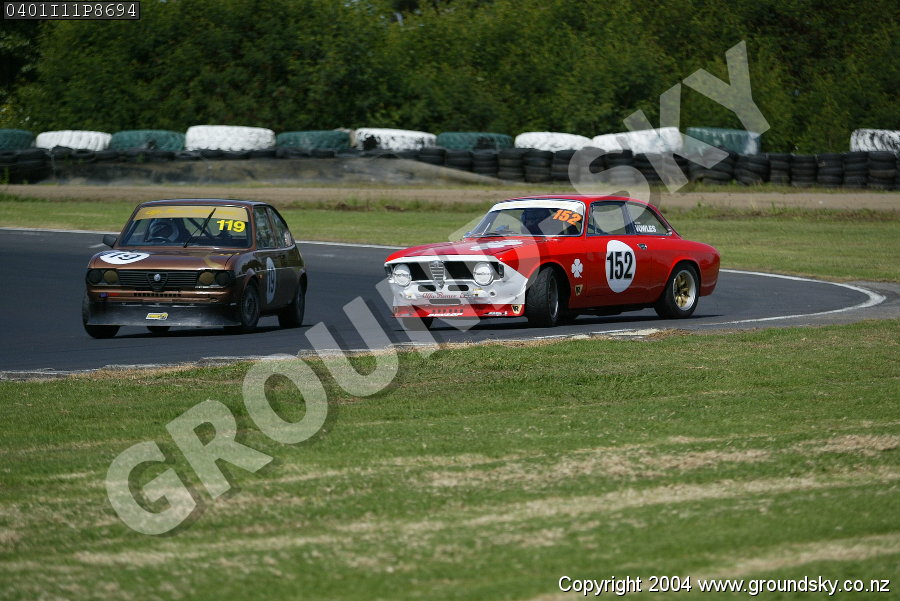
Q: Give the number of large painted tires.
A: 11